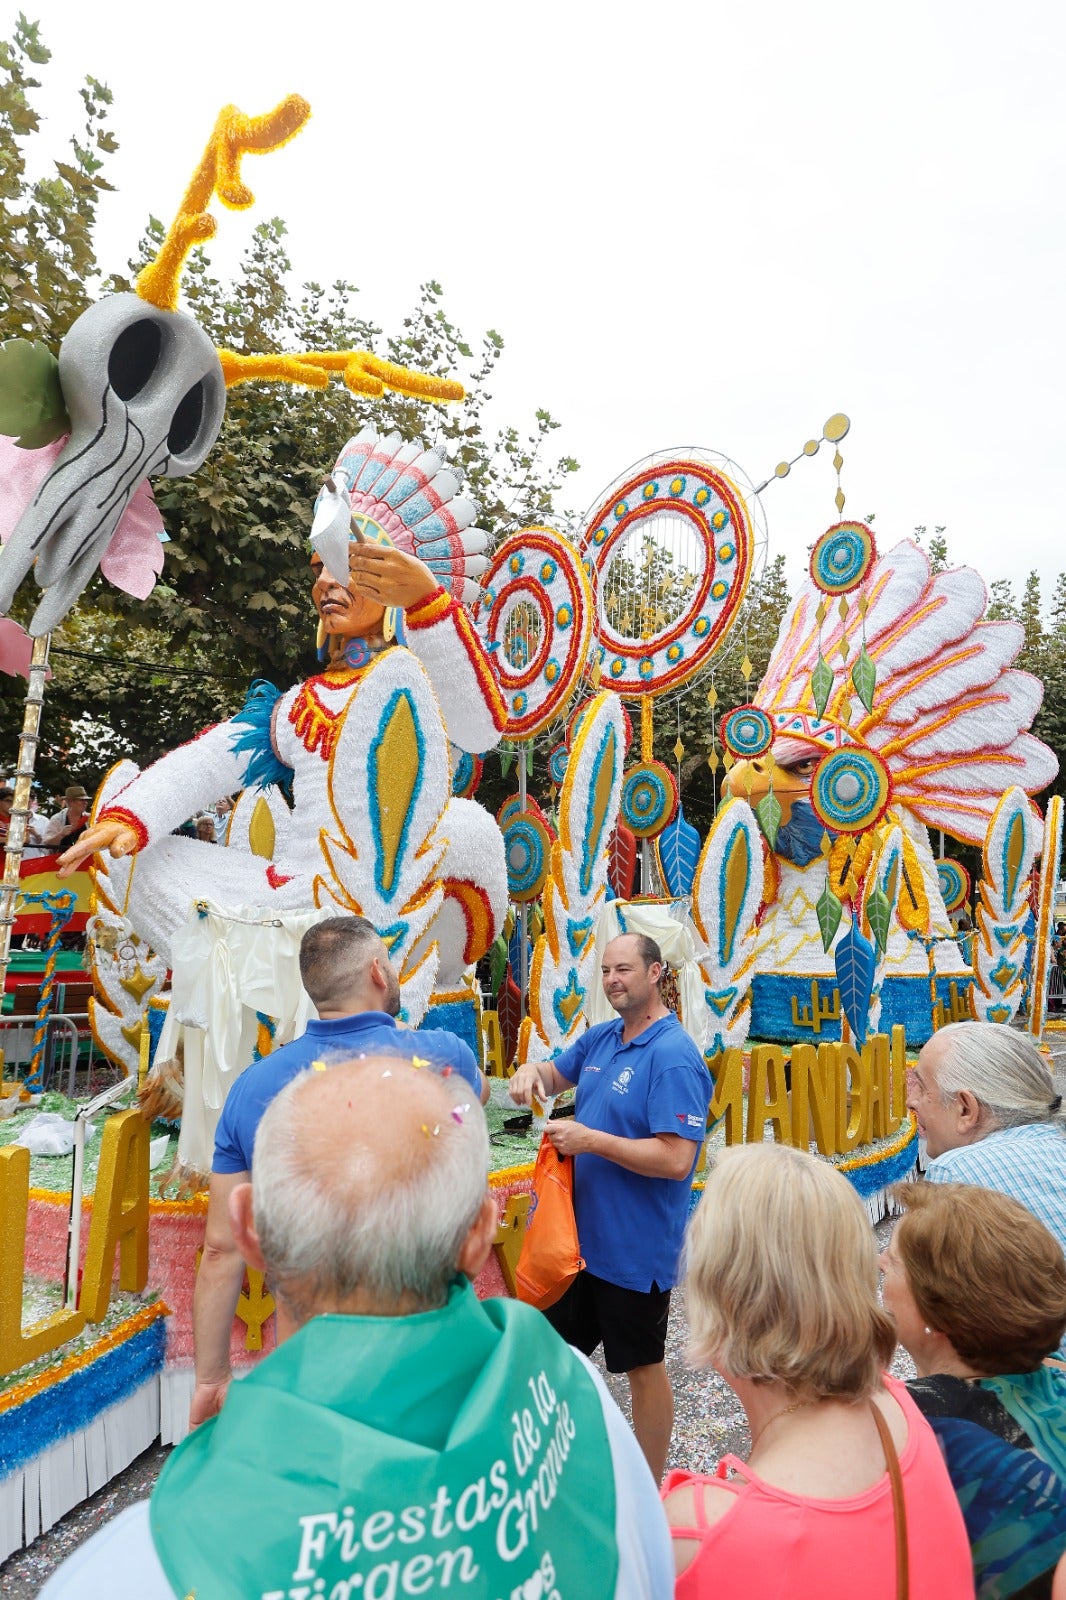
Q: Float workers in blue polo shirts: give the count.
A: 2